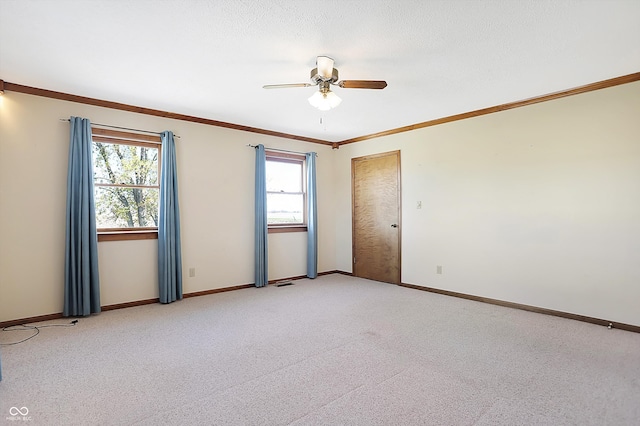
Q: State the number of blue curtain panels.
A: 4